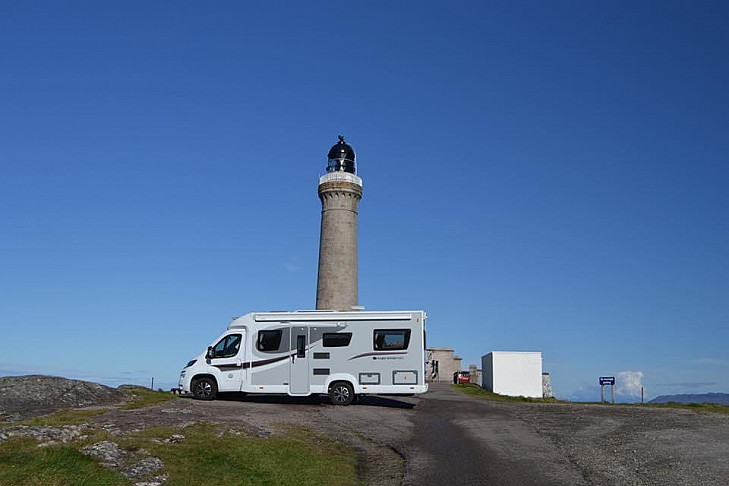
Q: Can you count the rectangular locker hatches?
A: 2